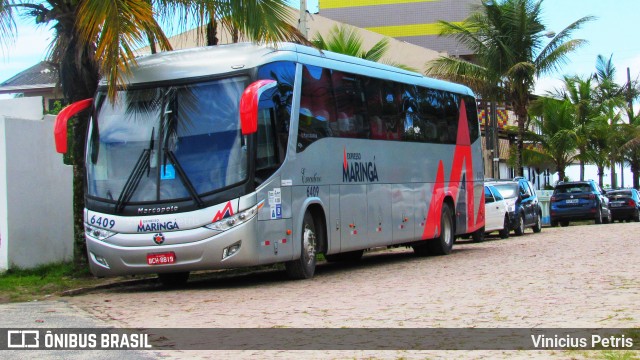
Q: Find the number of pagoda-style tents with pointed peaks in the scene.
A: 0